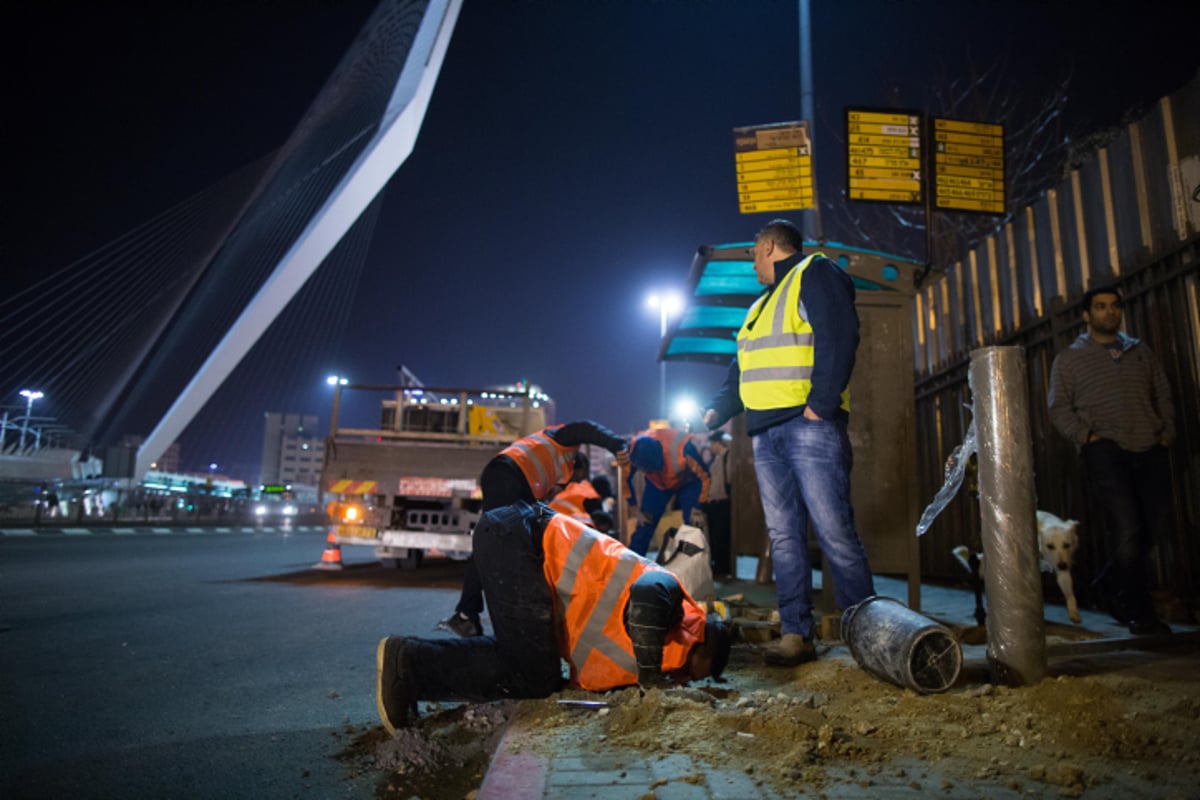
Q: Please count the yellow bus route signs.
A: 3